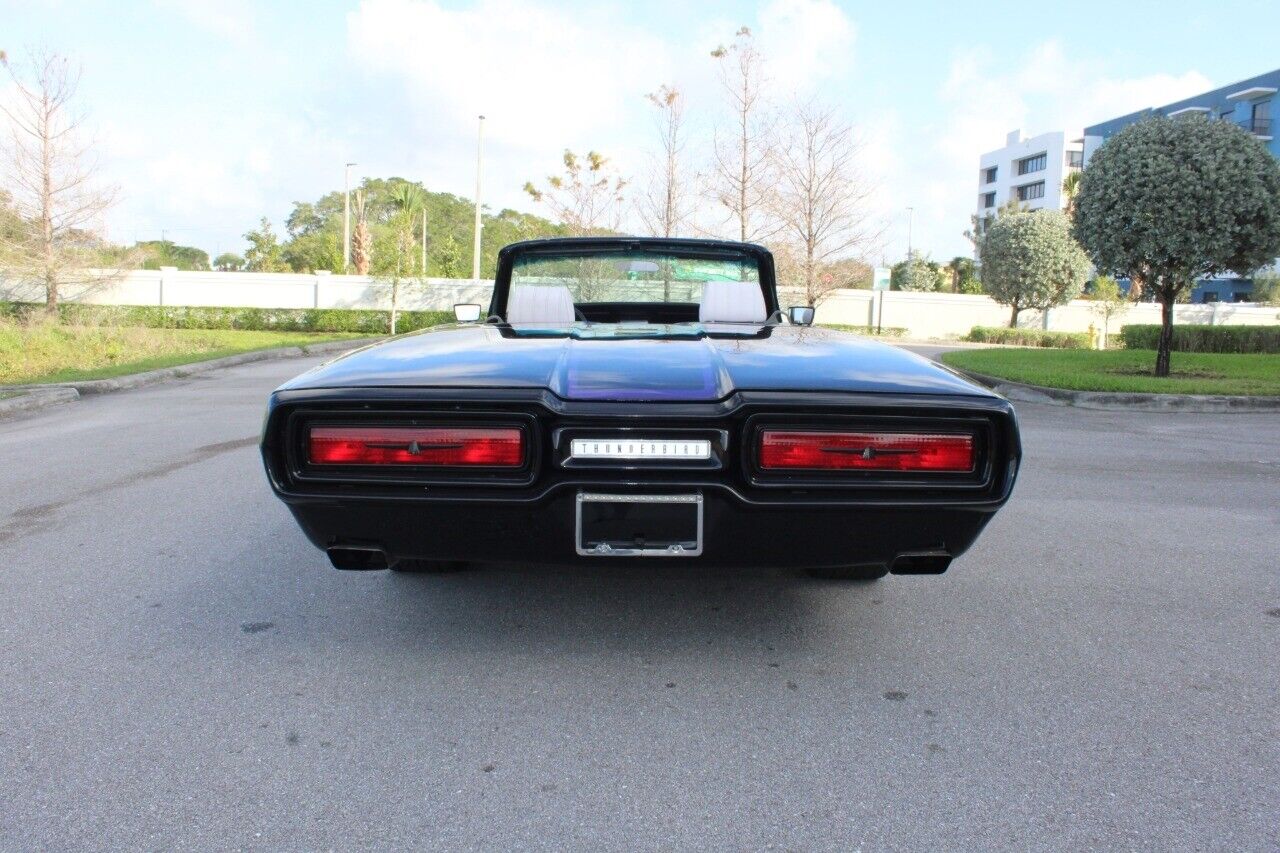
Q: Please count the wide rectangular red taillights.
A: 2